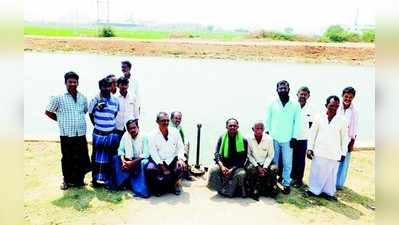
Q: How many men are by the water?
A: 14